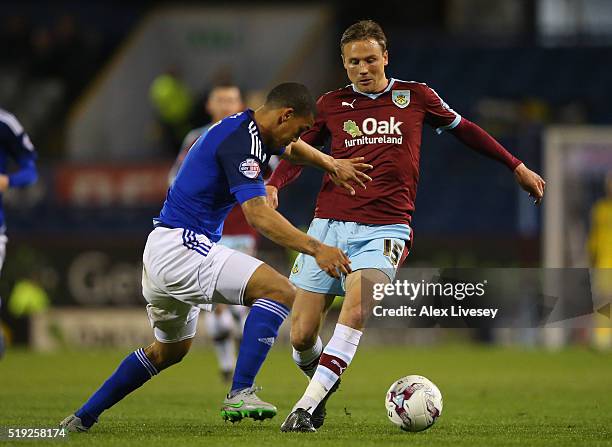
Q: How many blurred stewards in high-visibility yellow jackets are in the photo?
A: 2